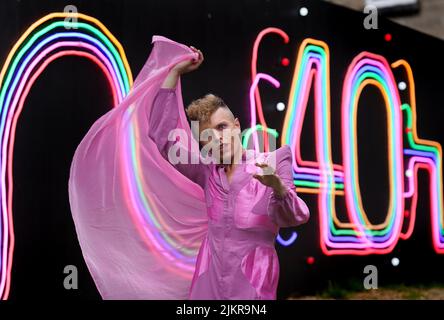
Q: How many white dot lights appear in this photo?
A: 5